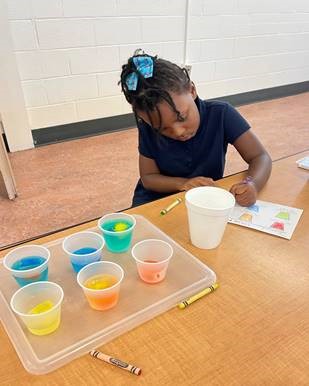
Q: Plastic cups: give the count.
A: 6